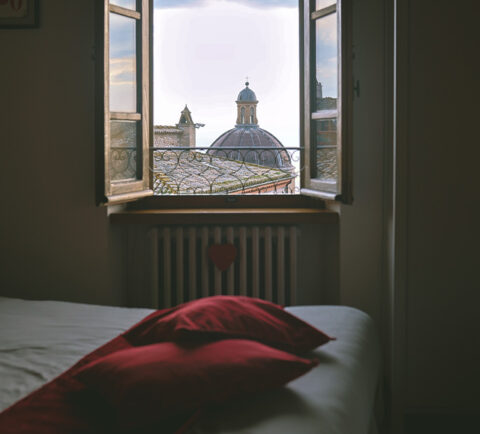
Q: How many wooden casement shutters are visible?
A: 2